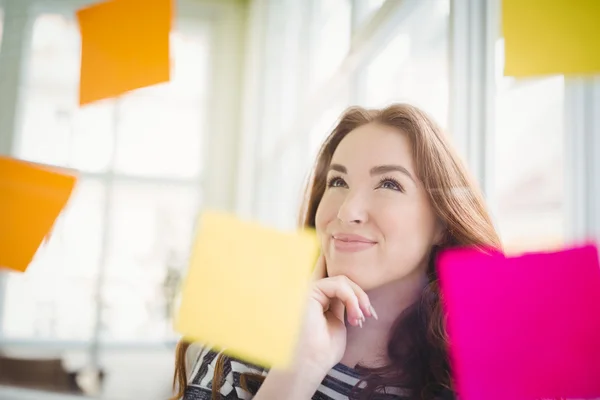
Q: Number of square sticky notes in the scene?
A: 5